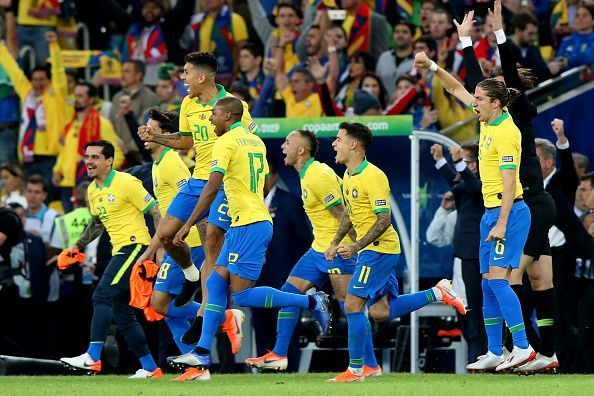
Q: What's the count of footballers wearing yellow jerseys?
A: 7